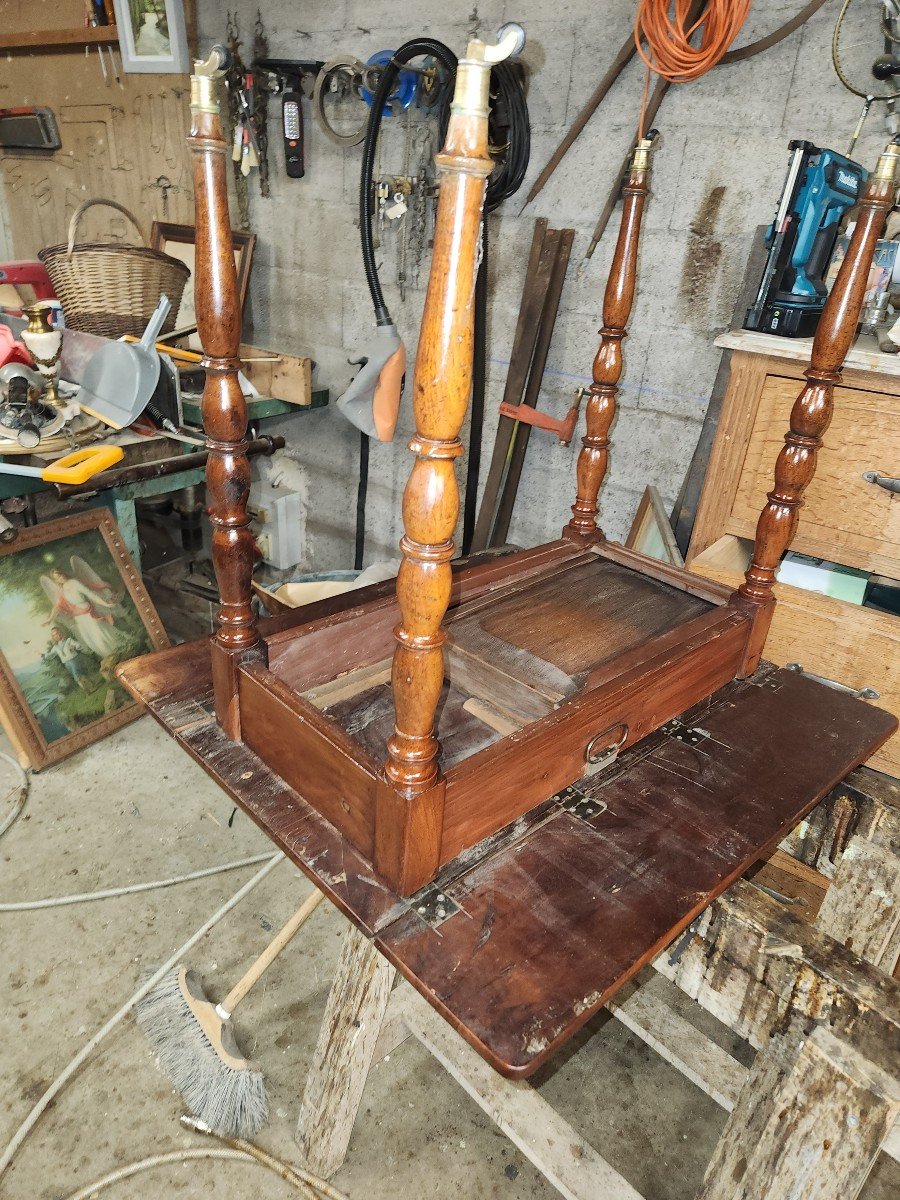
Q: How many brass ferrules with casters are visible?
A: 4